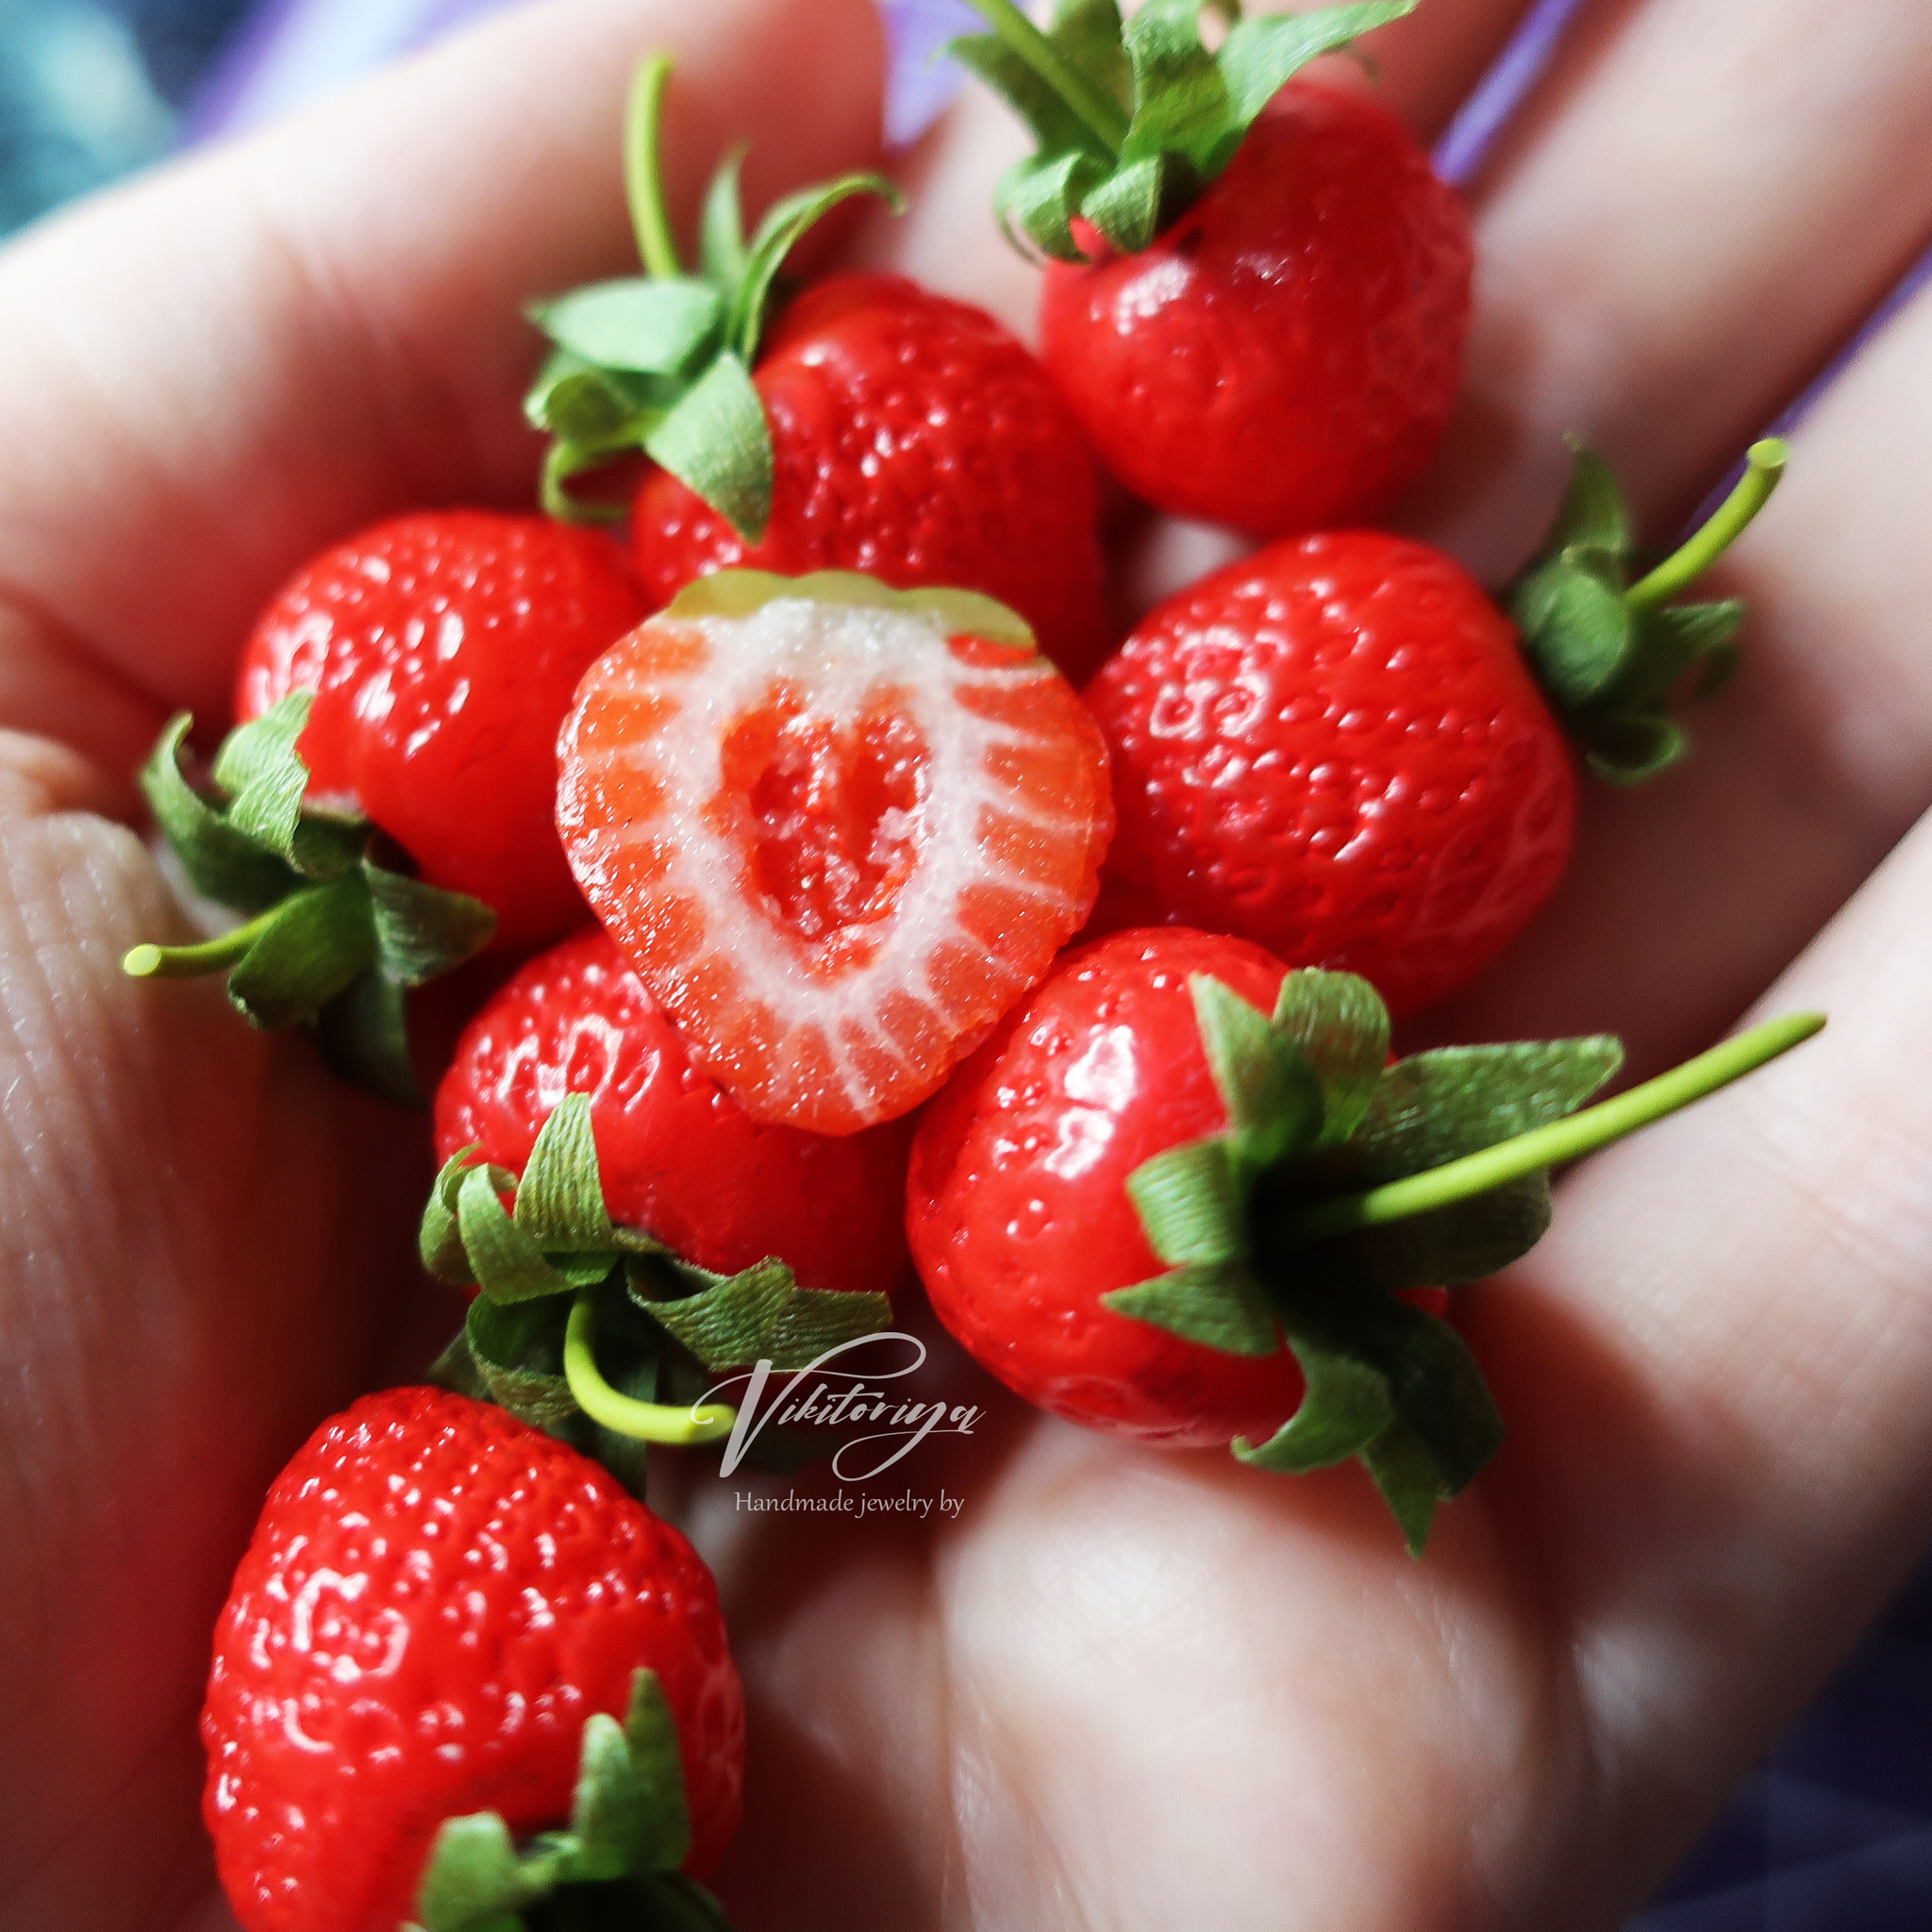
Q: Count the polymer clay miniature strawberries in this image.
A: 8